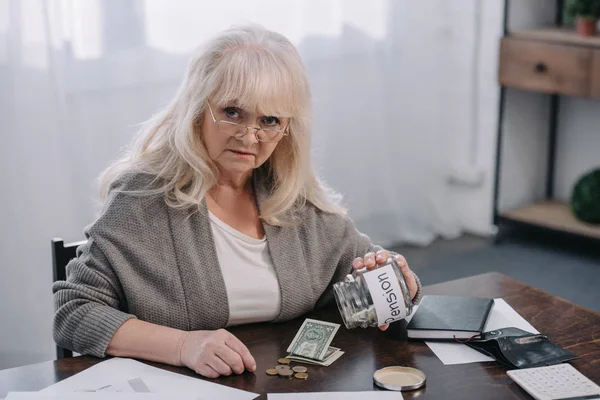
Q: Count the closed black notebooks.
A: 1